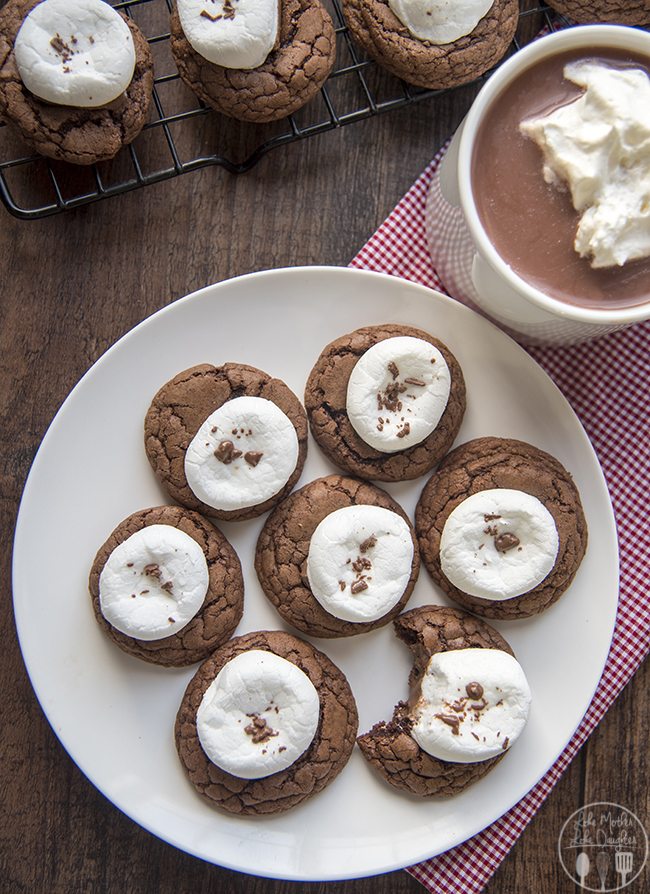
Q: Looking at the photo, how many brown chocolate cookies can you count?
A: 11